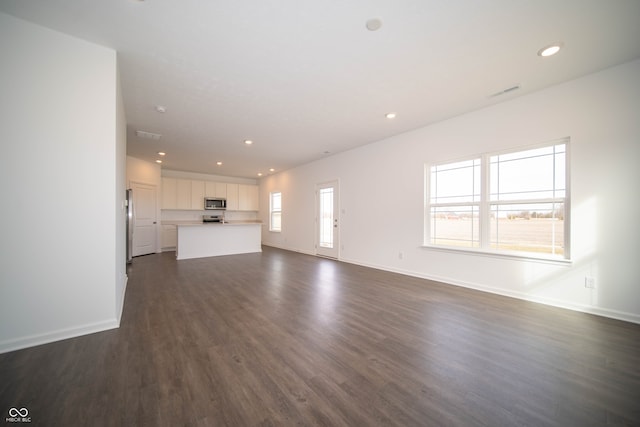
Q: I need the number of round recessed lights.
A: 8